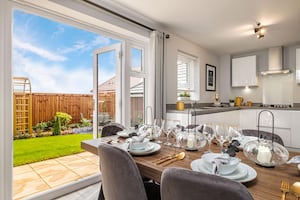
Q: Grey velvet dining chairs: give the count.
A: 5